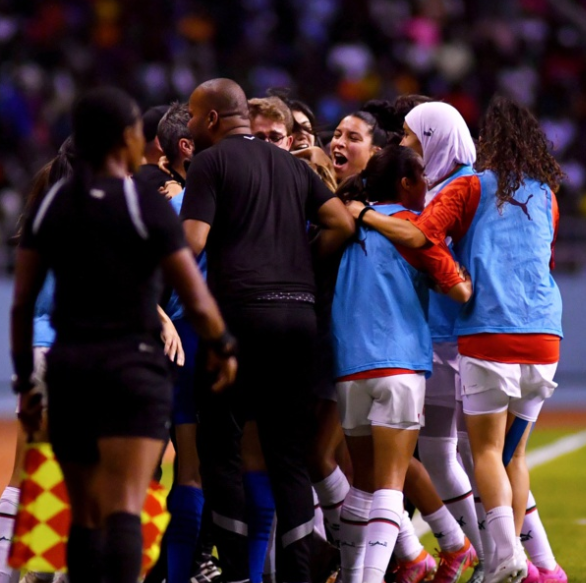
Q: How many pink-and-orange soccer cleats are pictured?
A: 2